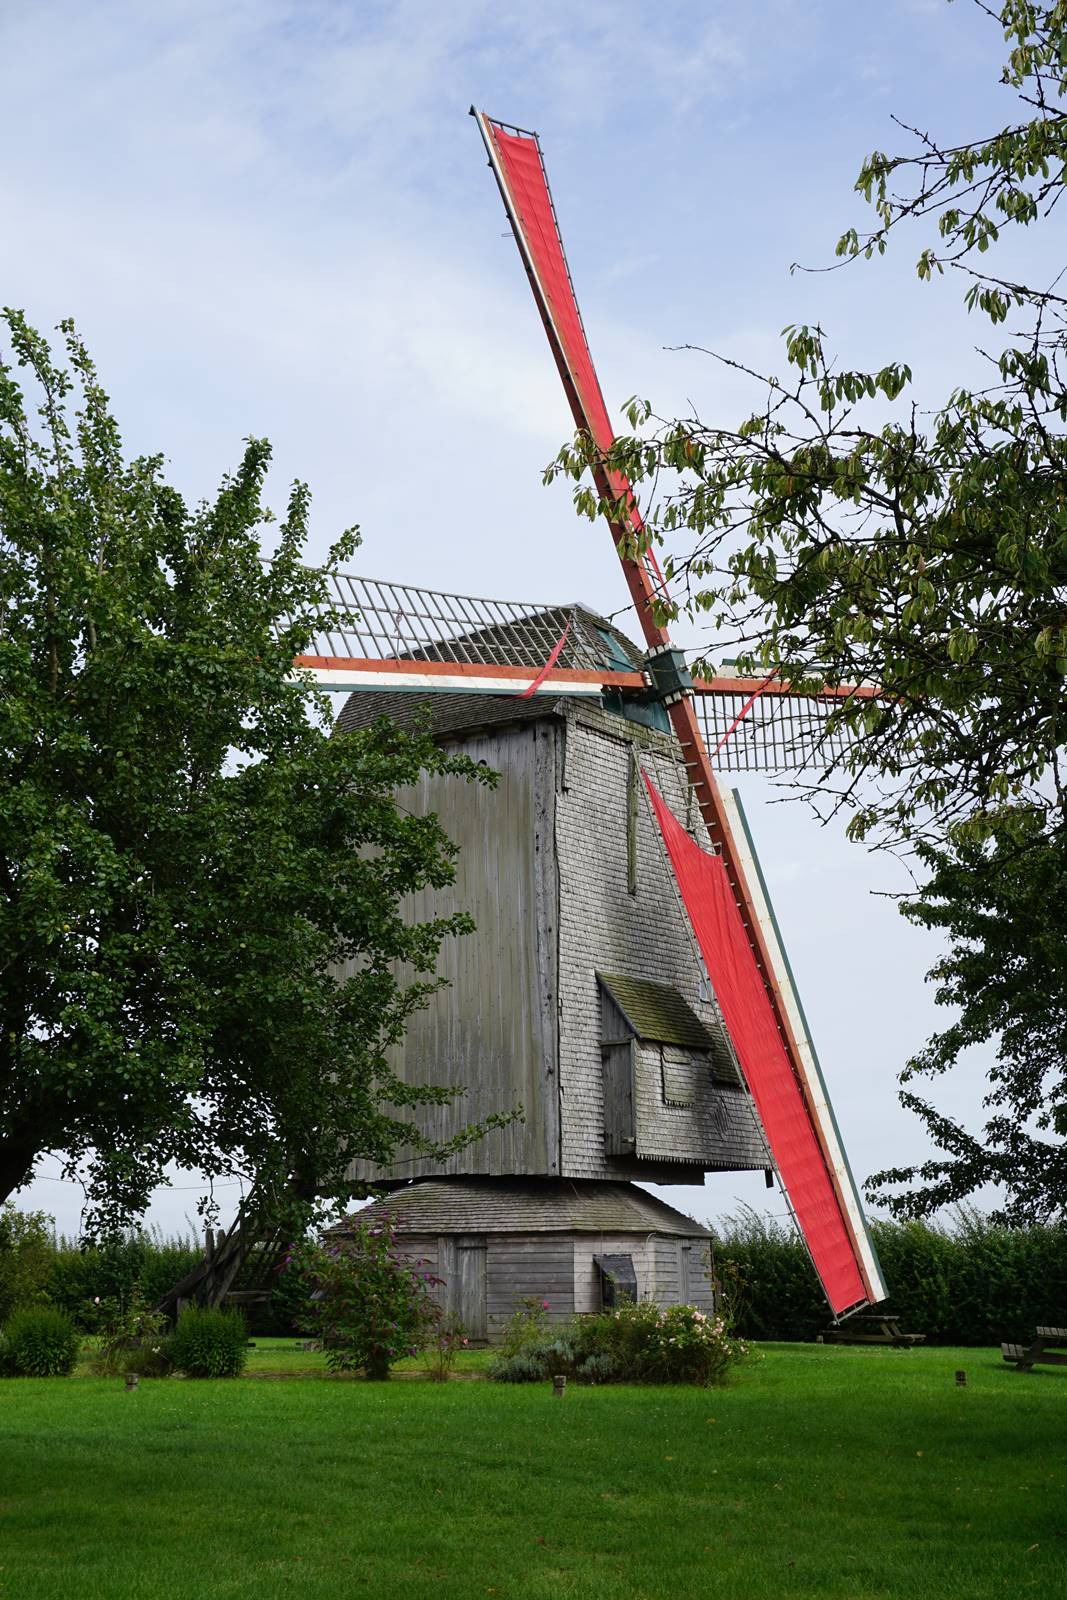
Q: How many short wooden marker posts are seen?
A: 3